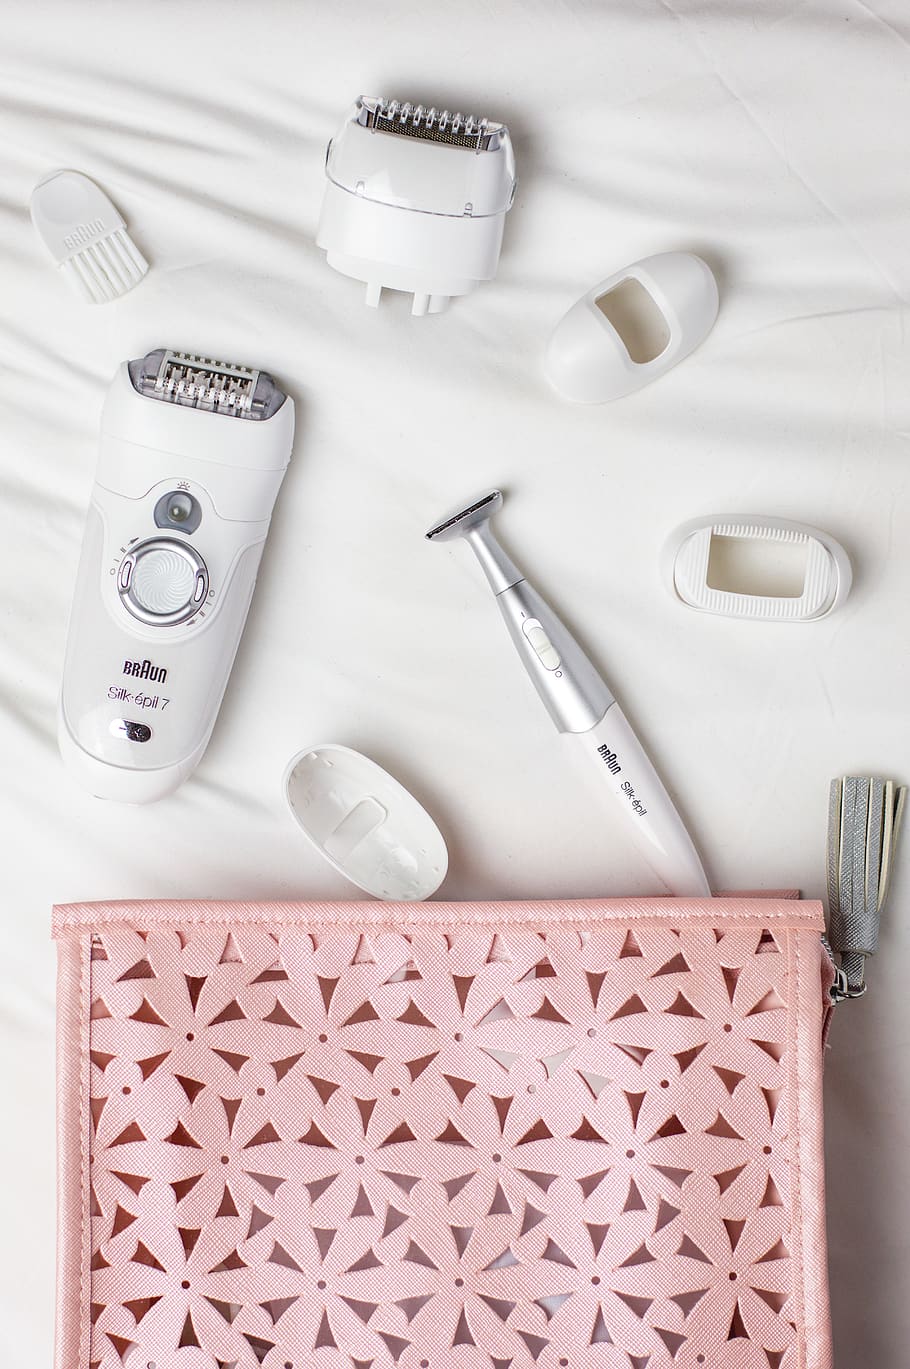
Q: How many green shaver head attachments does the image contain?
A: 0